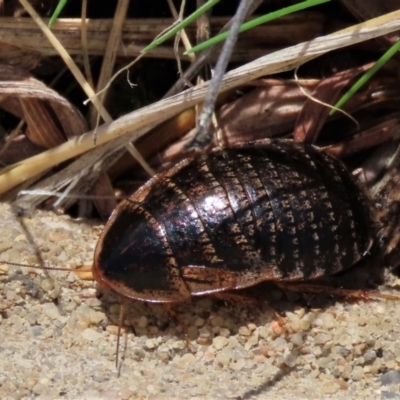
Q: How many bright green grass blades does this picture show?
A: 4